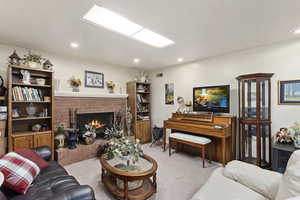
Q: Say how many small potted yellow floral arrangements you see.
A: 2